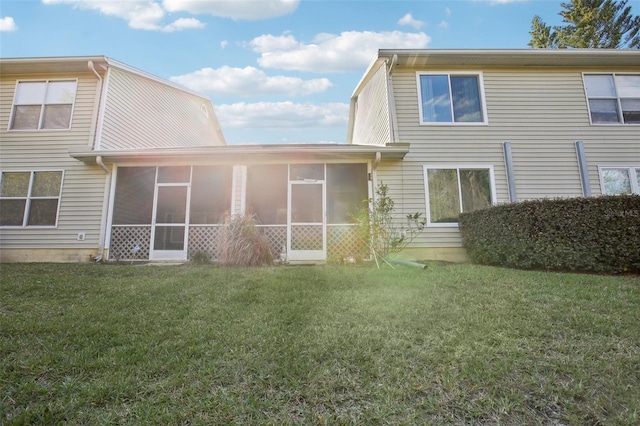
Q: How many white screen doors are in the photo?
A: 2